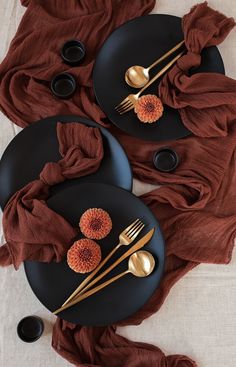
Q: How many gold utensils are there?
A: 5